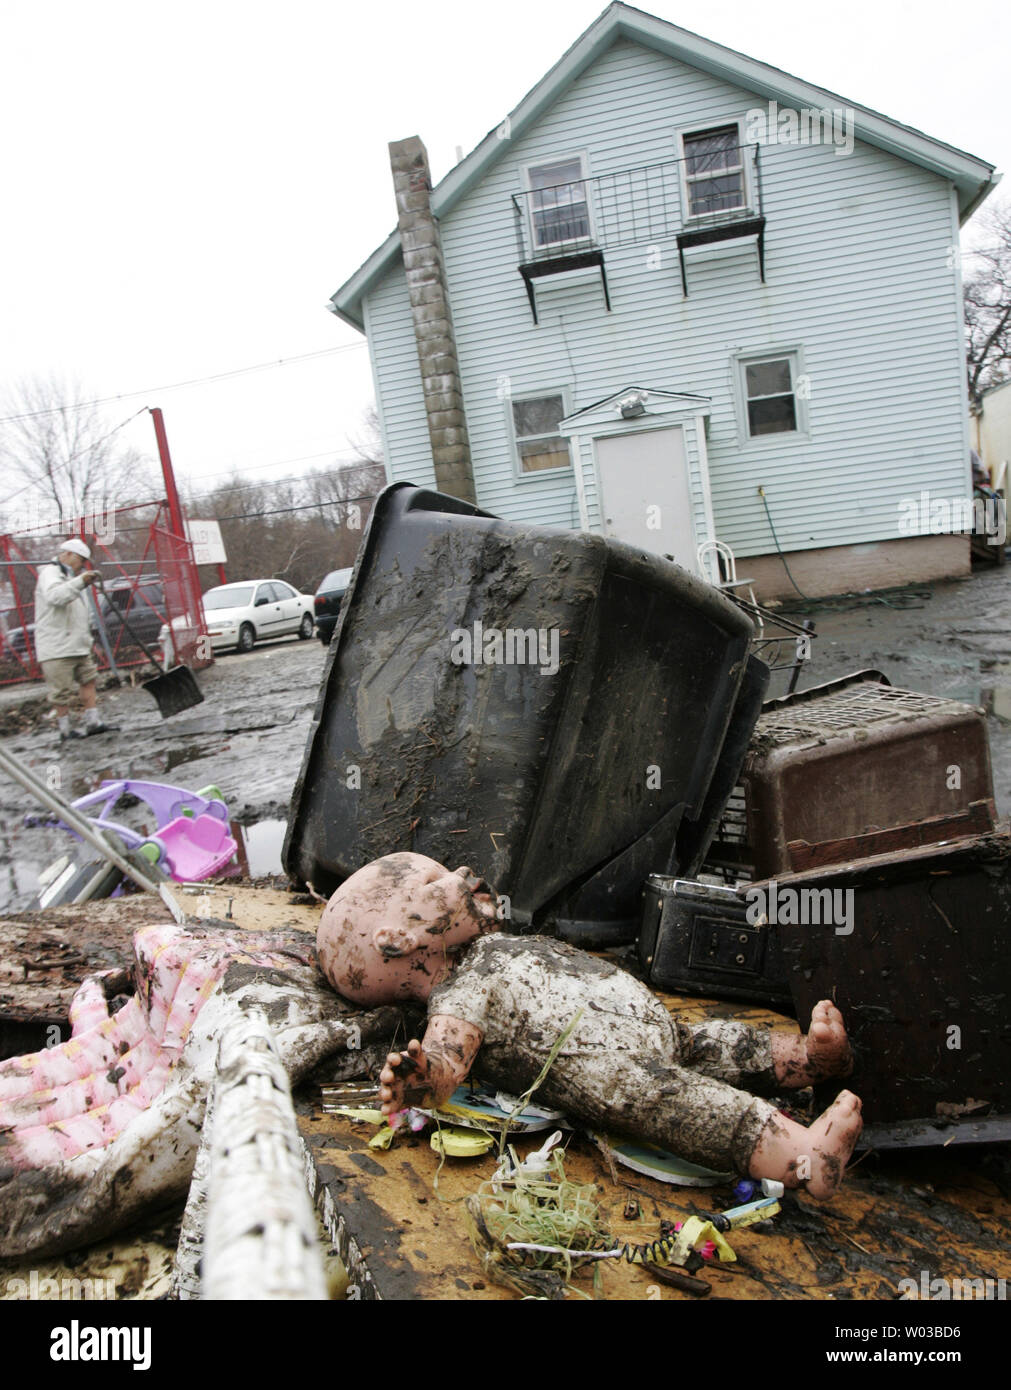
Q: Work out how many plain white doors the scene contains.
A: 1